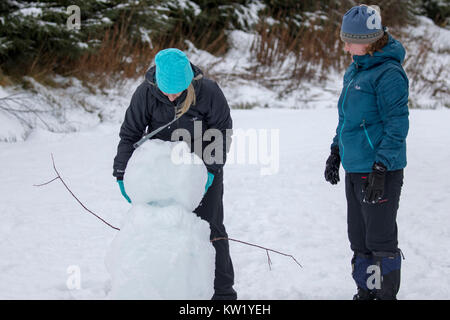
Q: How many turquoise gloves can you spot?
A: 2